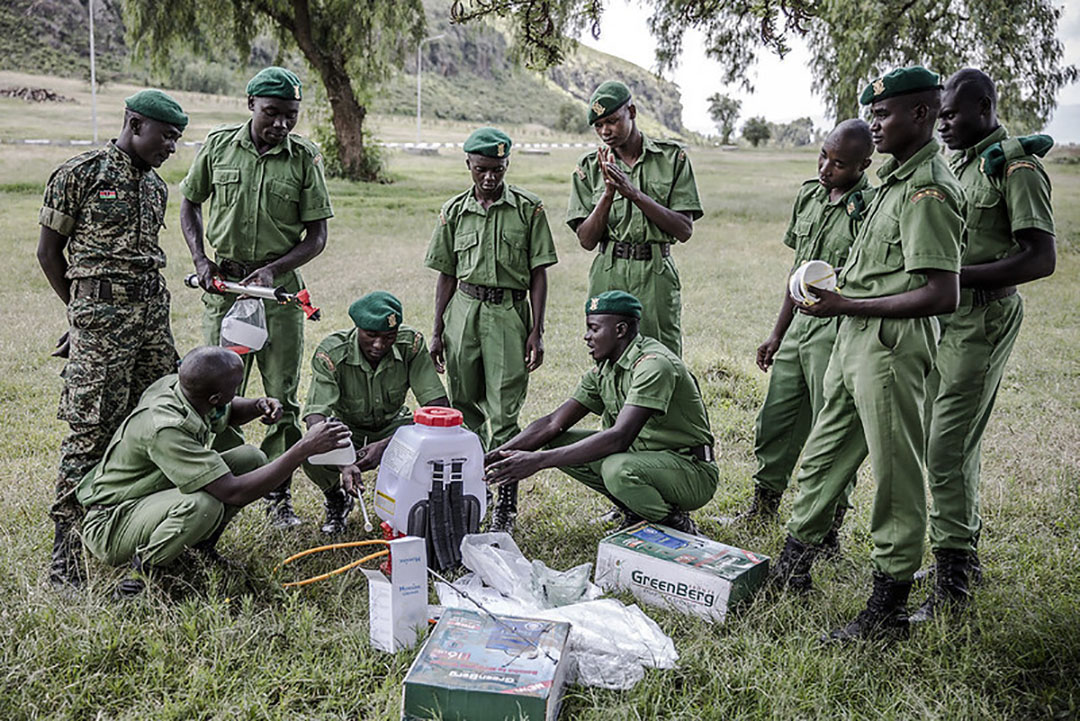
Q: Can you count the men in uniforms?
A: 10